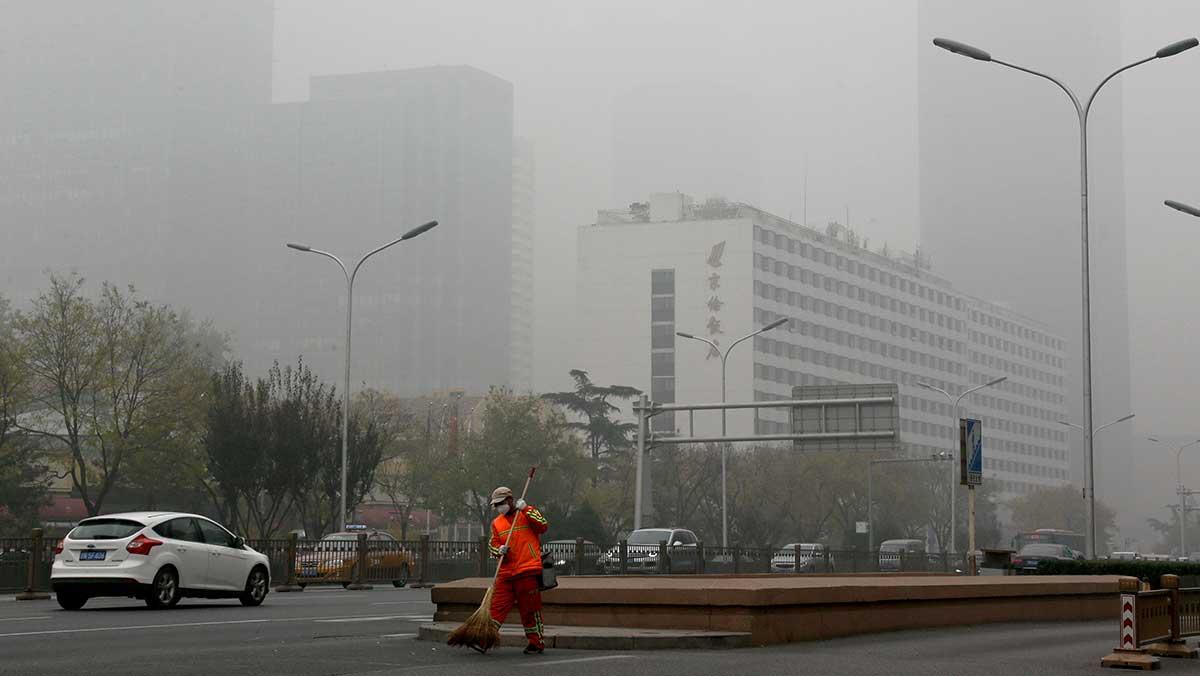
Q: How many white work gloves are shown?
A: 2